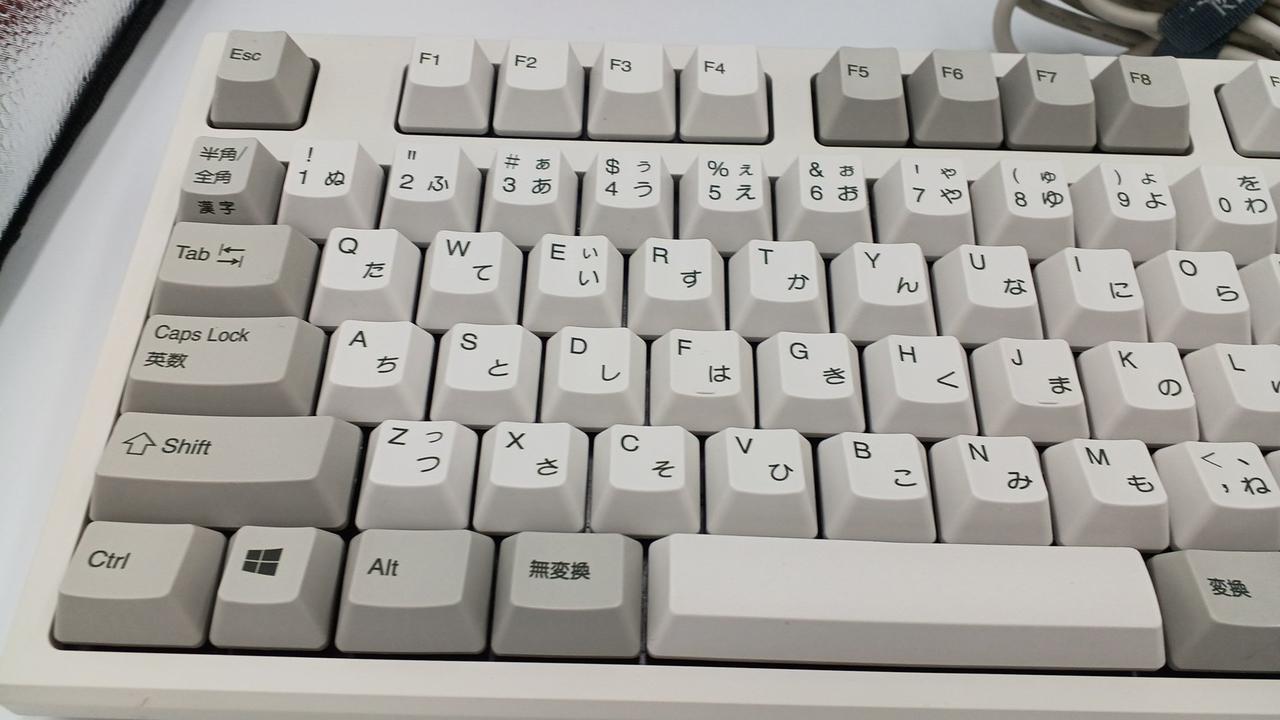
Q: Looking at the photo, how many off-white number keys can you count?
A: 10